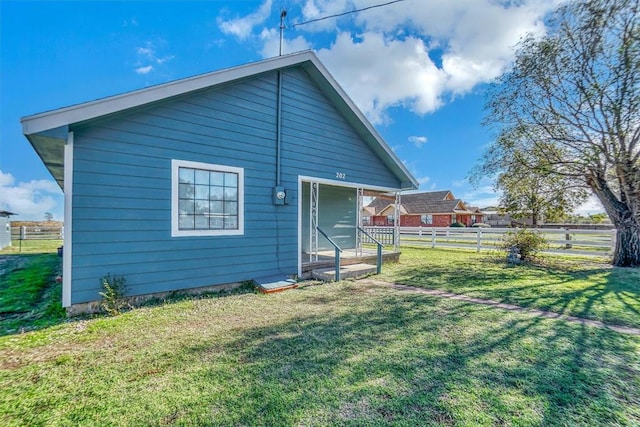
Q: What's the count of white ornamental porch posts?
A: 3